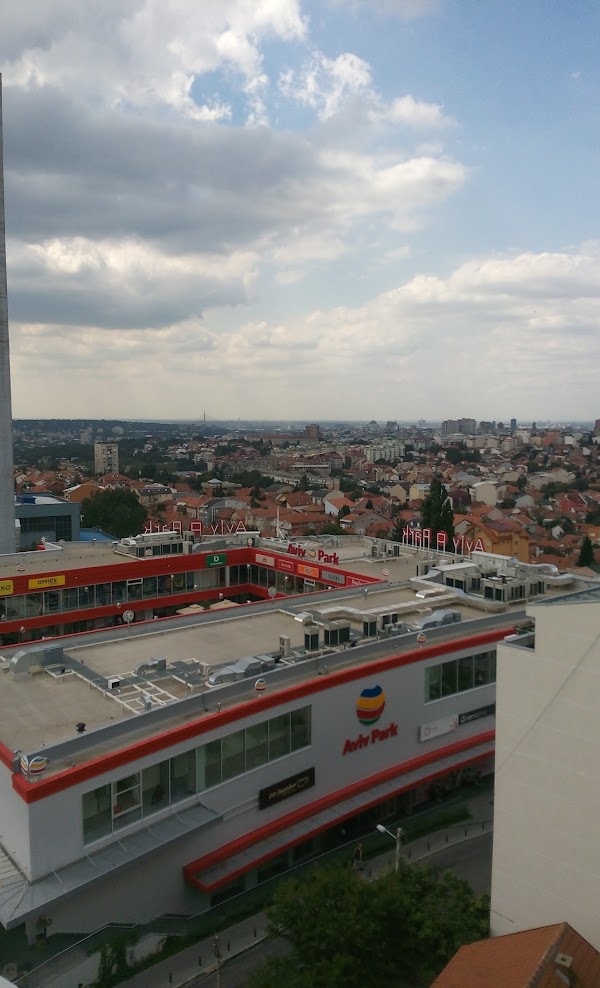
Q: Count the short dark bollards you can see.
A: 10